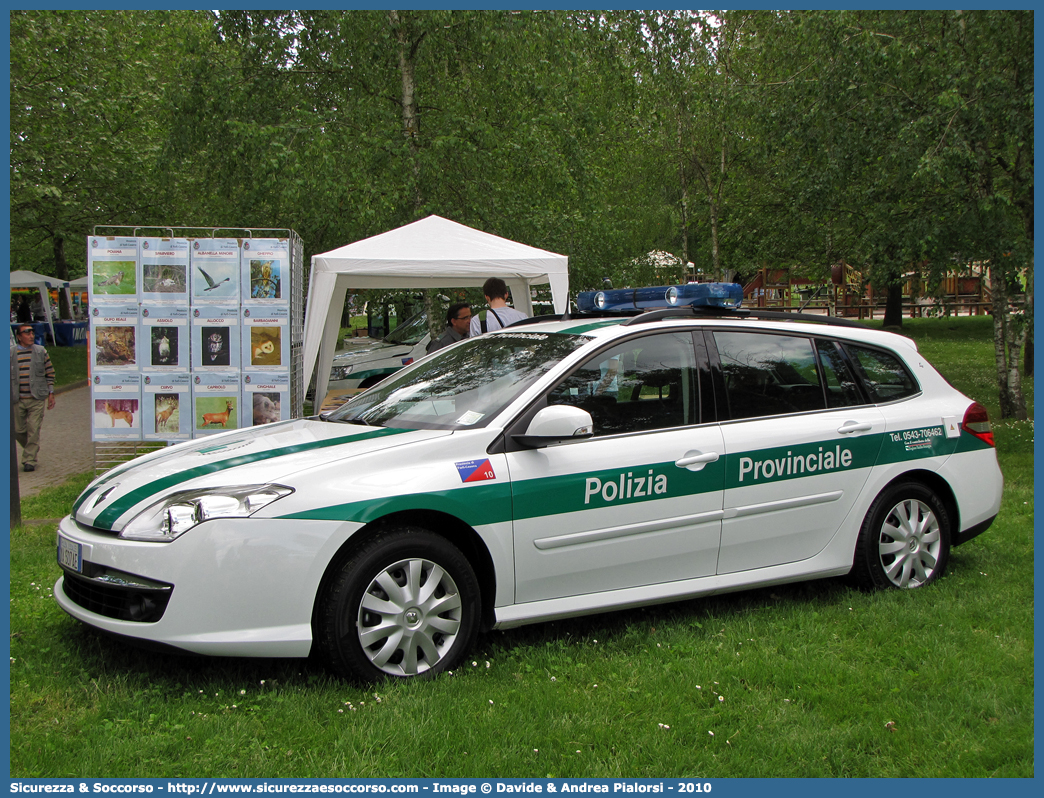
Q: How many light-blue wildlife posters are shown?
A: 12